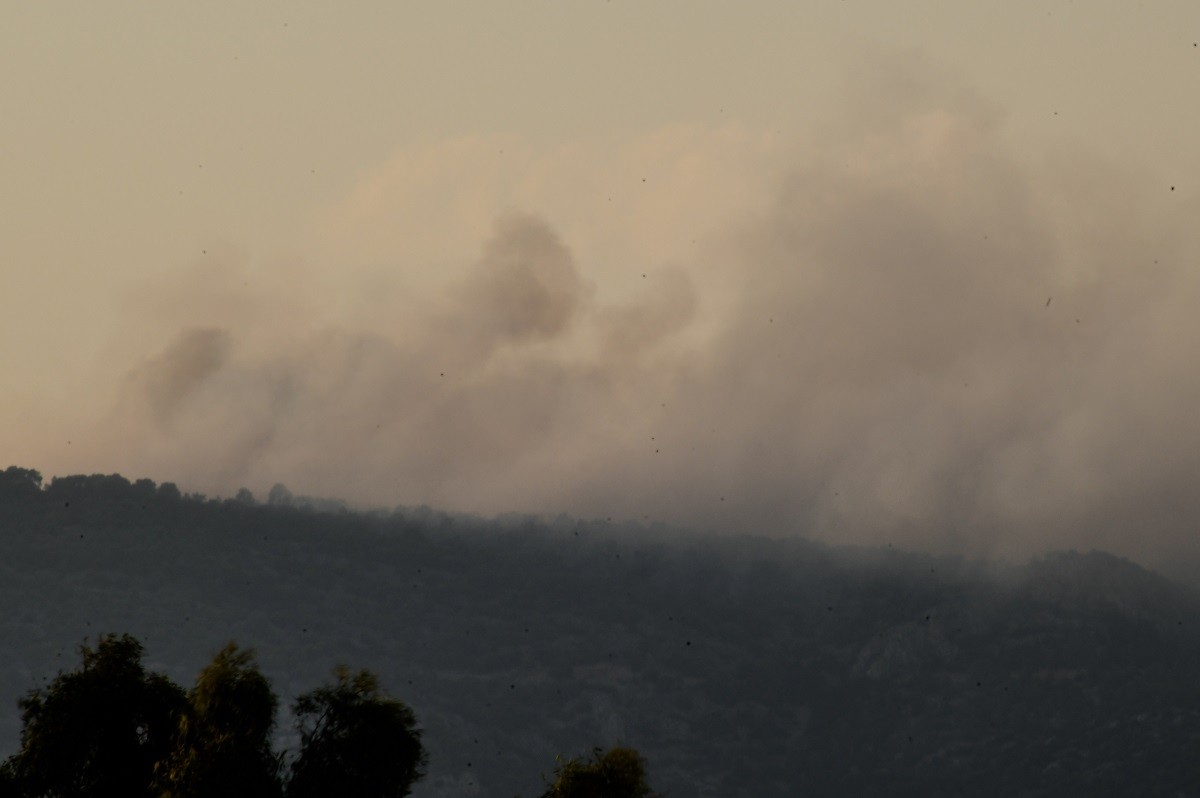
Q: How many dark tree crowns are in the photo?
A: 4